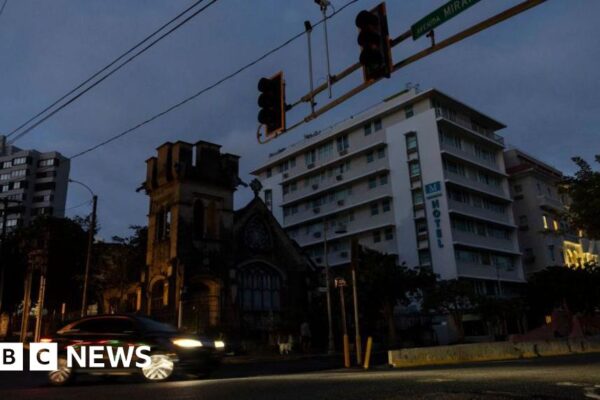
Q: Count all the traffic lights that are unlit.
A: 2